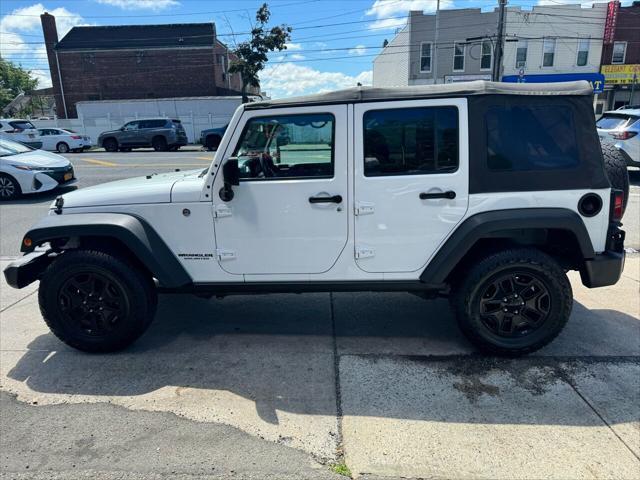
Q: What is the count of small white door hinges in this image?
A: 4